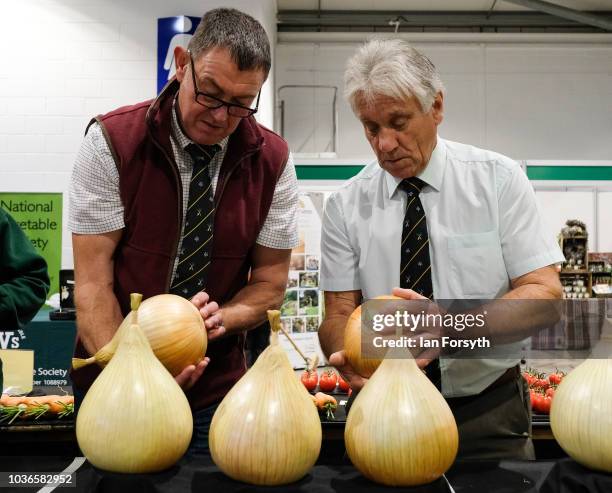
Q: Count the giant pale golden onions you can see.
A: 6